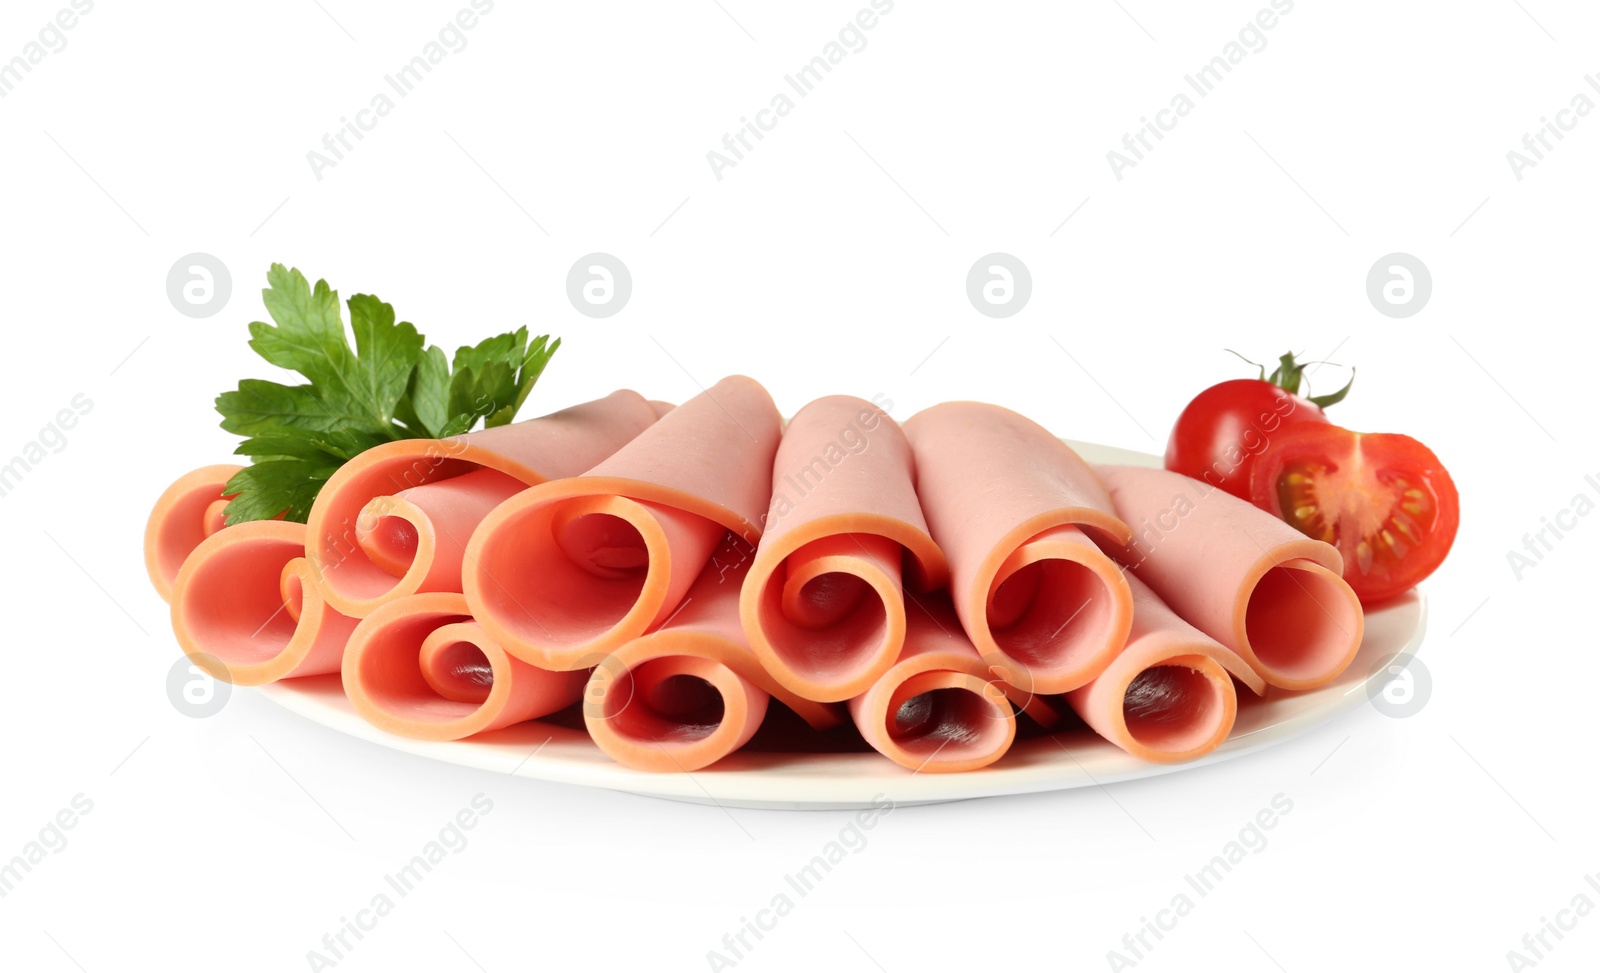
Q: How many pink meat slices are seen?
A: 11